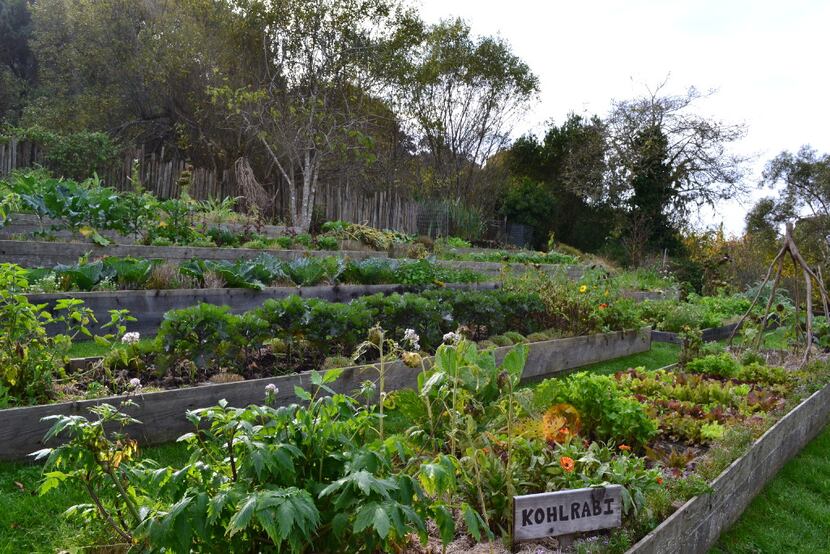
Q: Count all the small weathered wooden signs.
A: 1